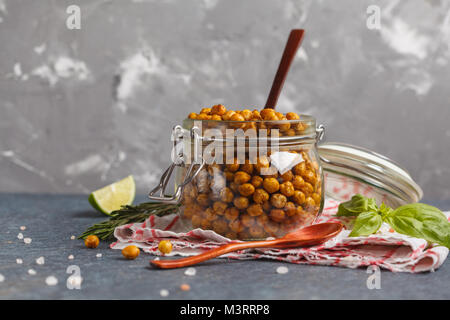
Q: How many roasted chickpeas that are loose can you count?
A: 3